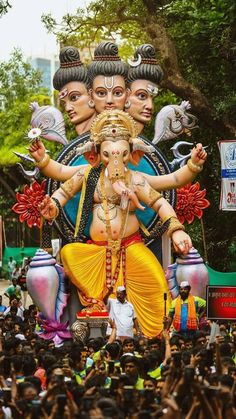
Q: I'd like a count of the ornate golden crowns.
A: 1